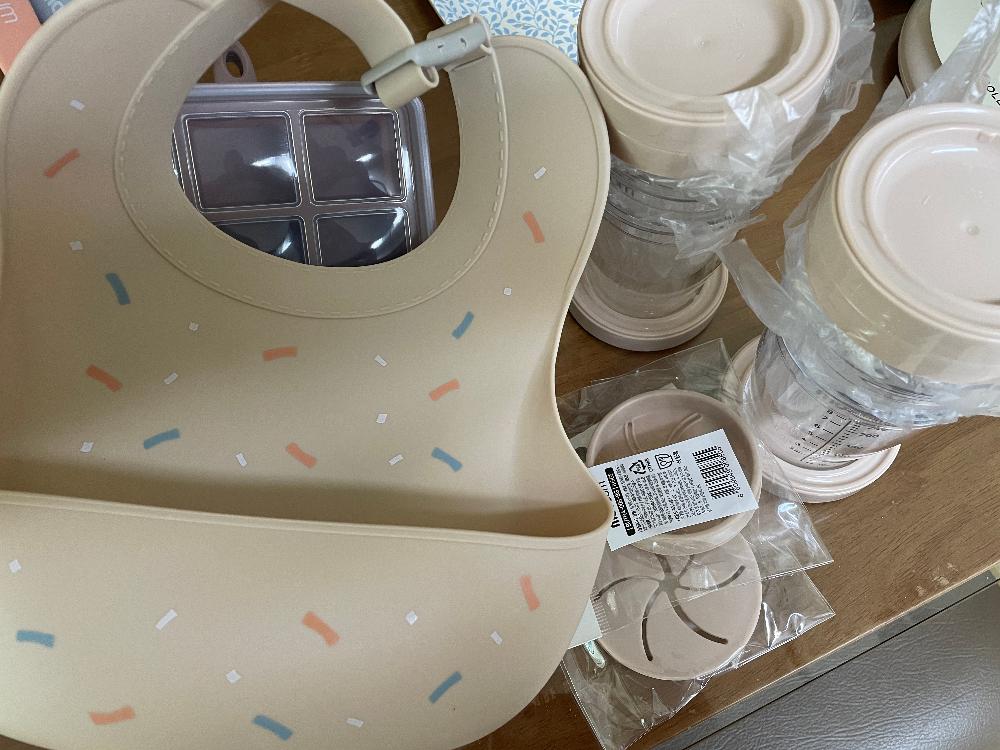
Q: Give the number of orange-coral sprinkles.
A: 9